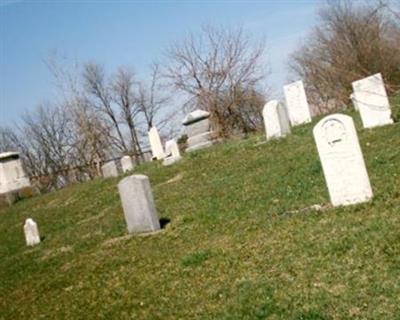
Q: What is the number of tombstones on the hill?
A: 12